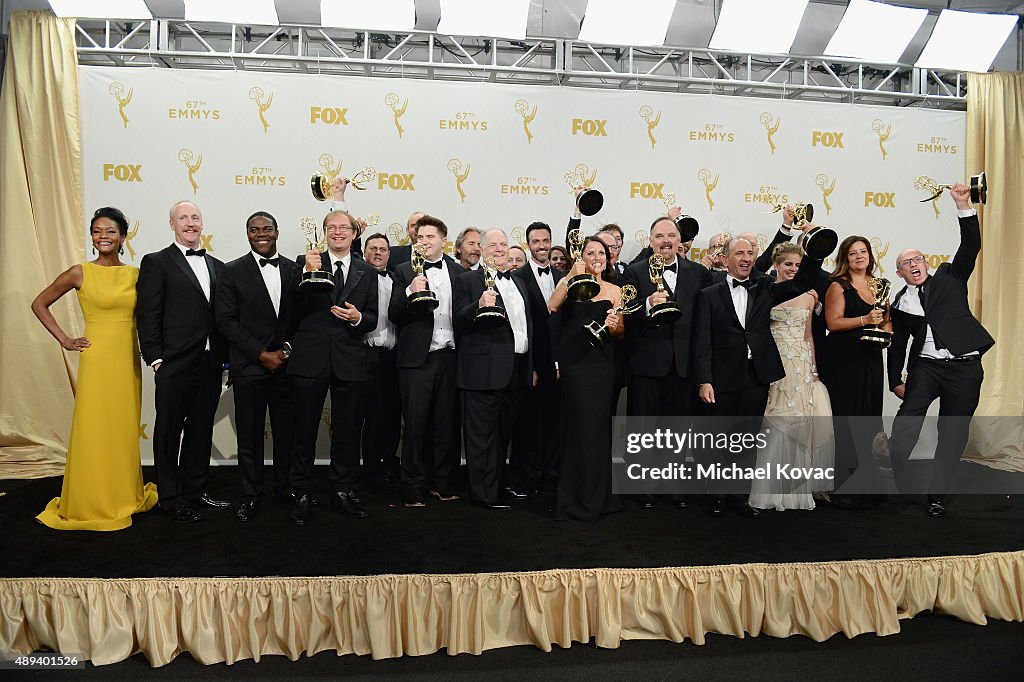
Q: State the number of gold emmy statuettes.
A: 15